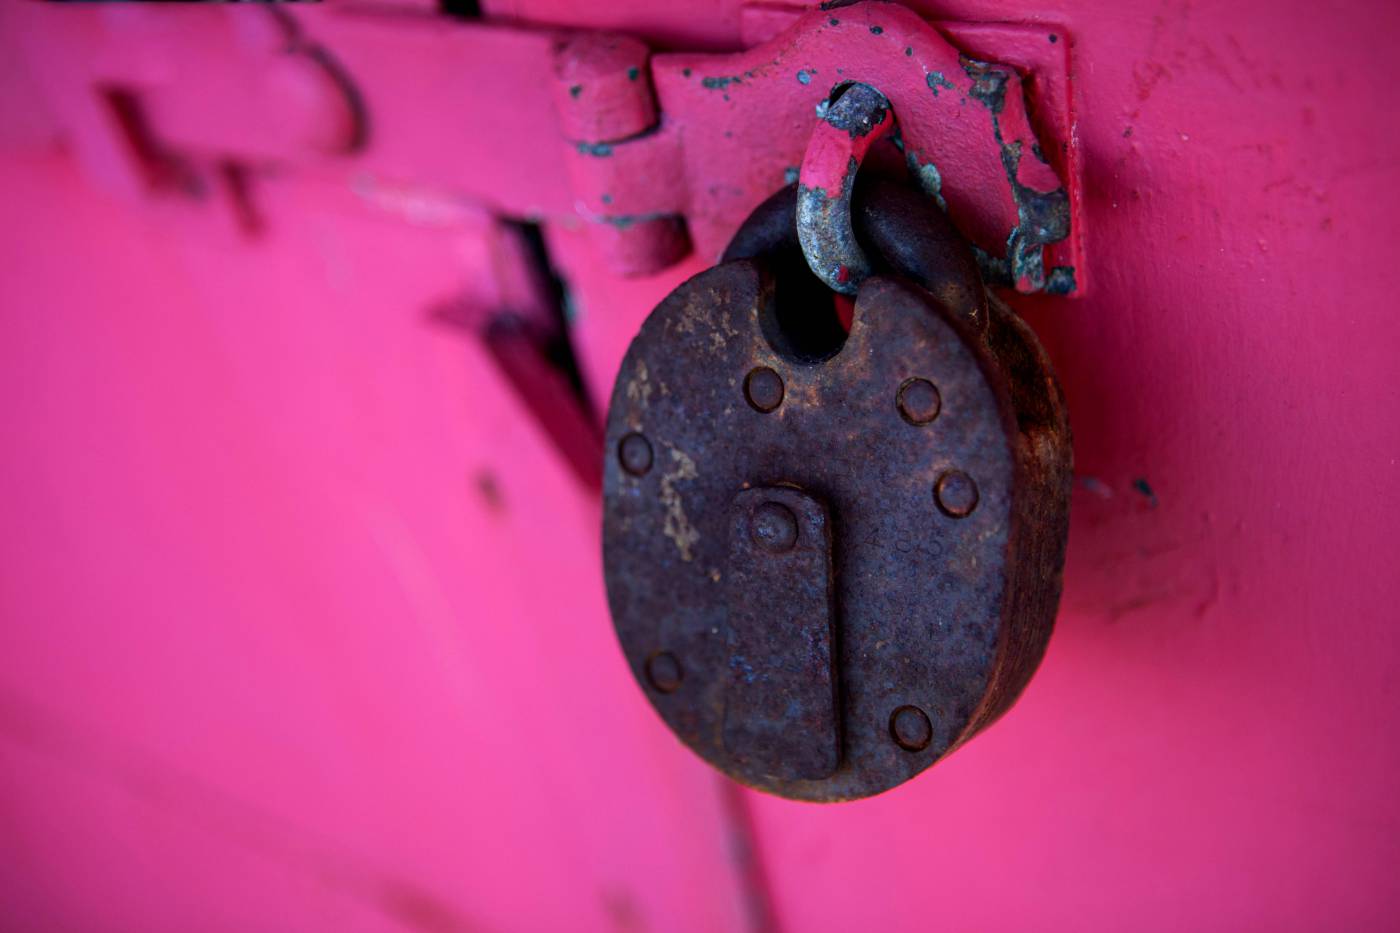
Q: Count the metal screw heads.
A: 7